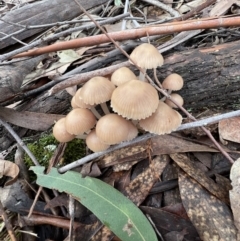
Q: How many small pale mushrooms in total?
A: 14